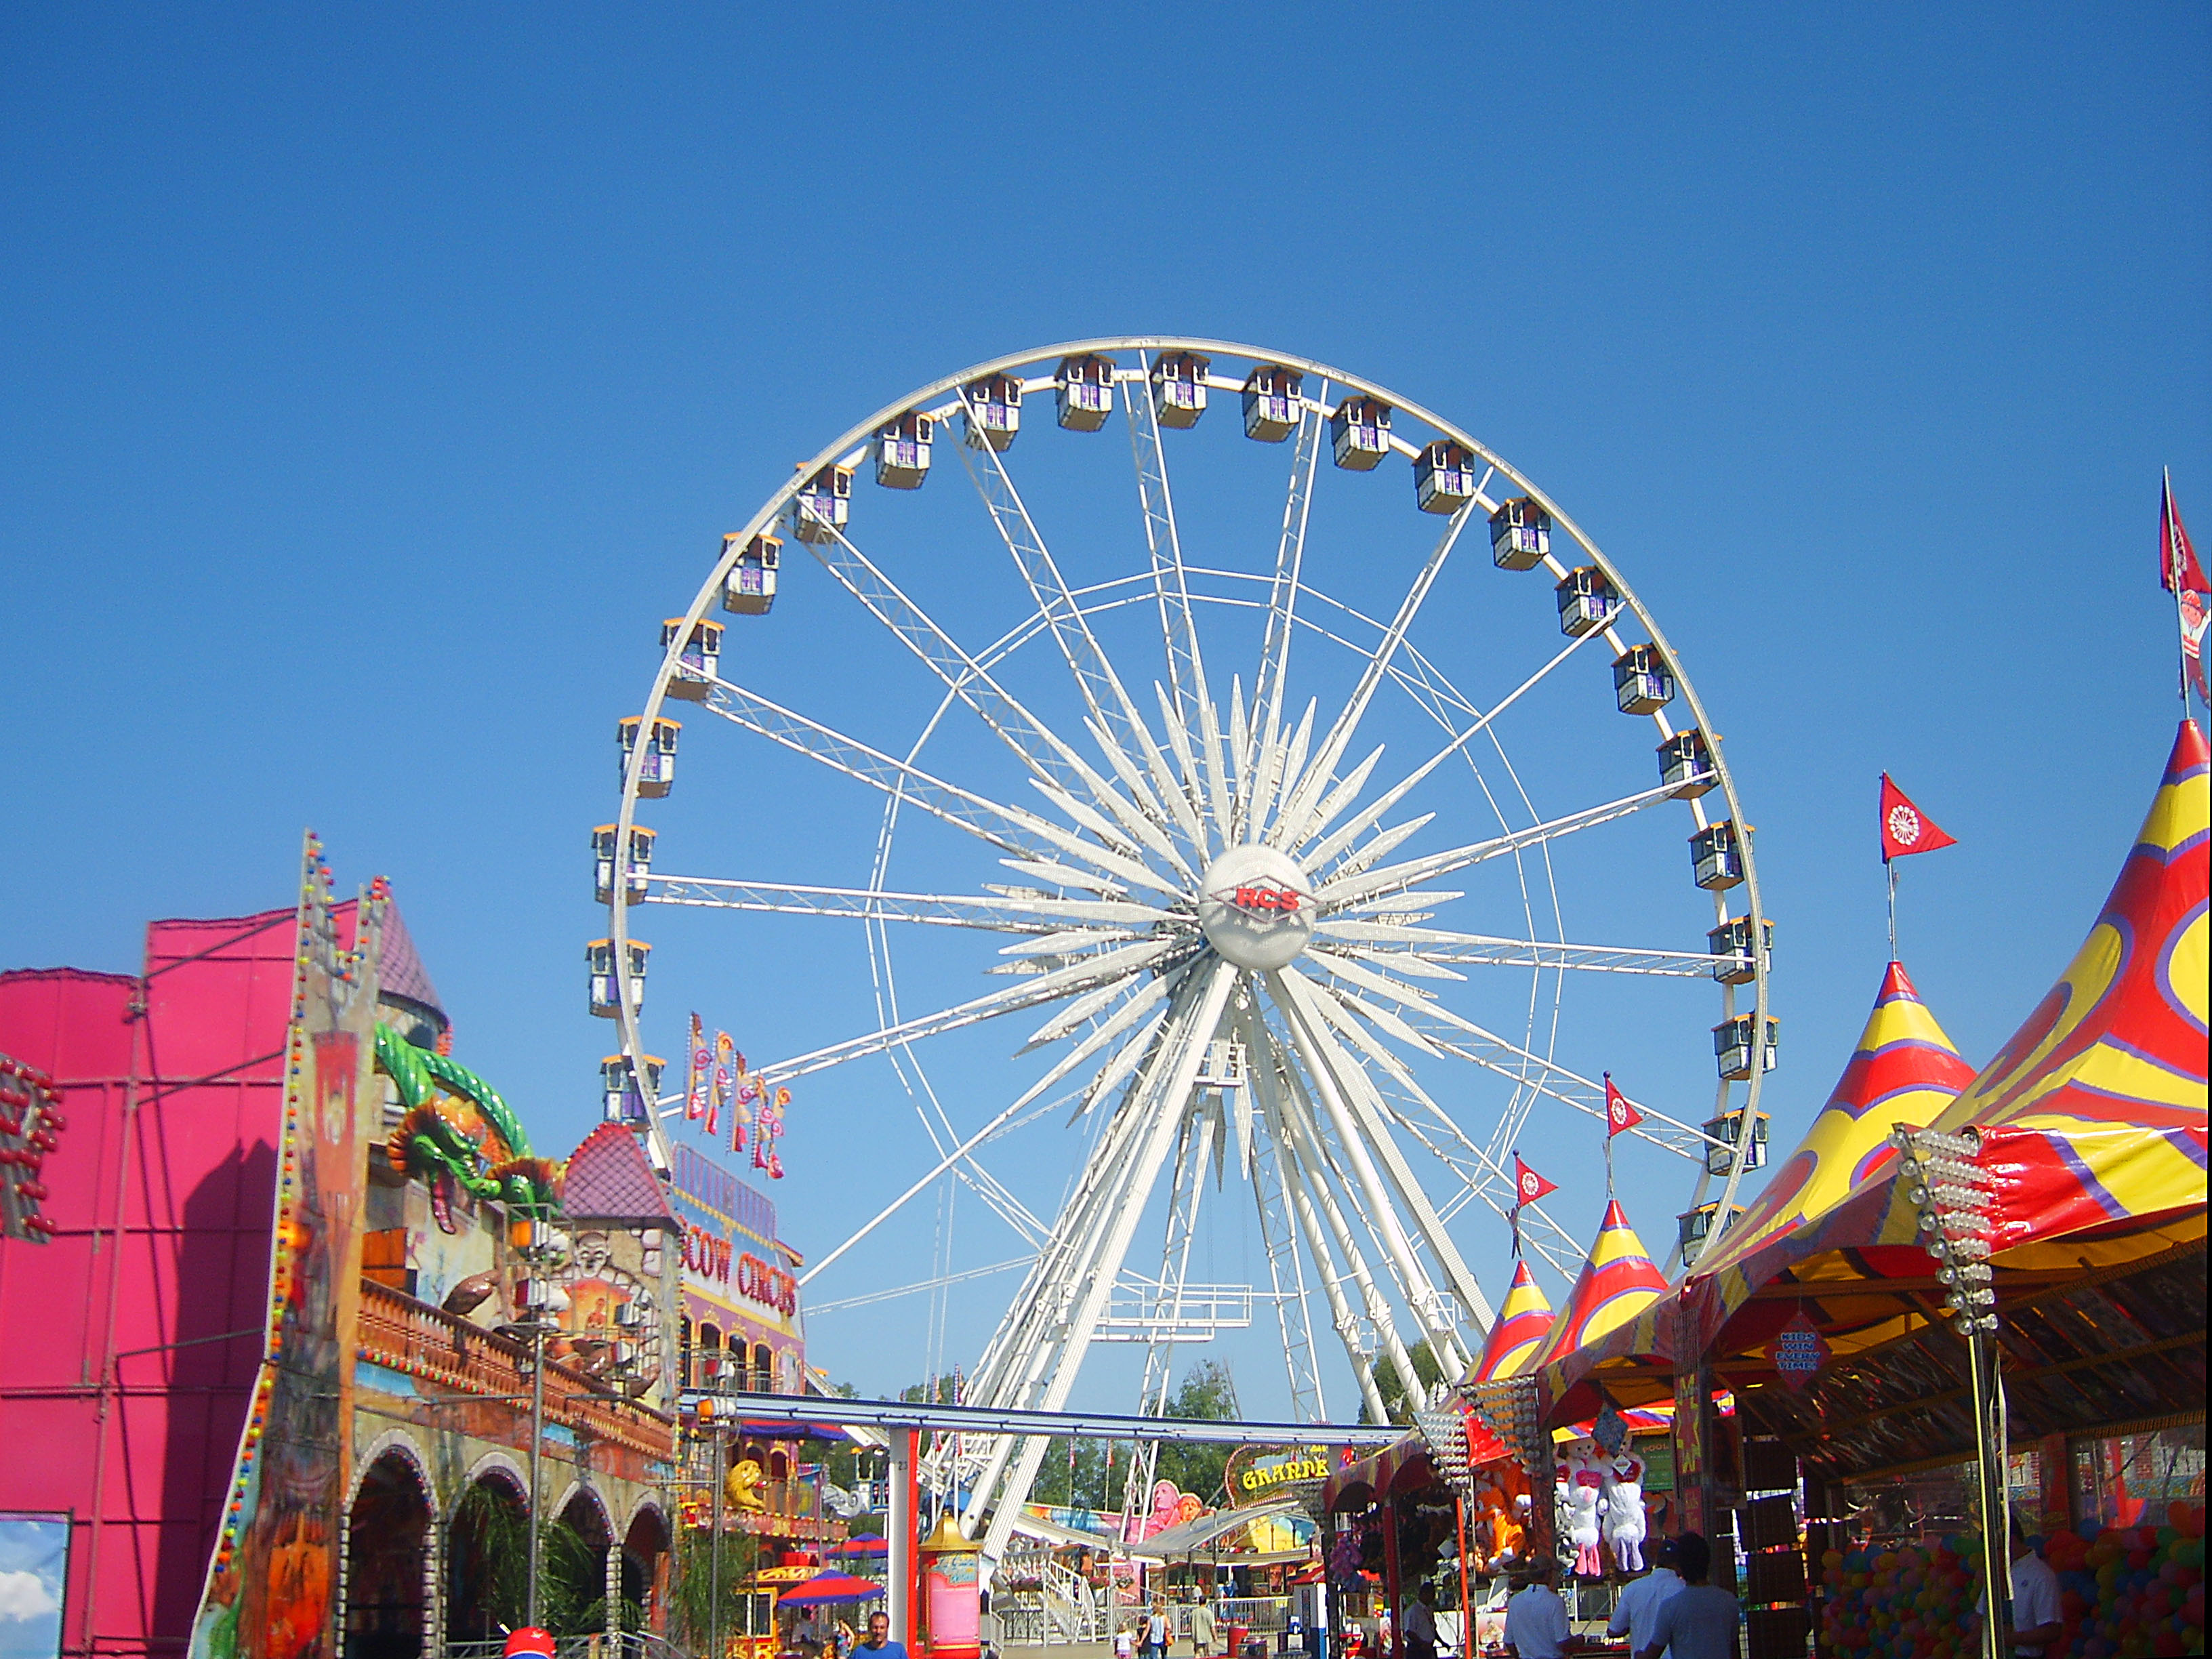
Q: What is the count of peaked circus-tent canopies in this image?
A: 4